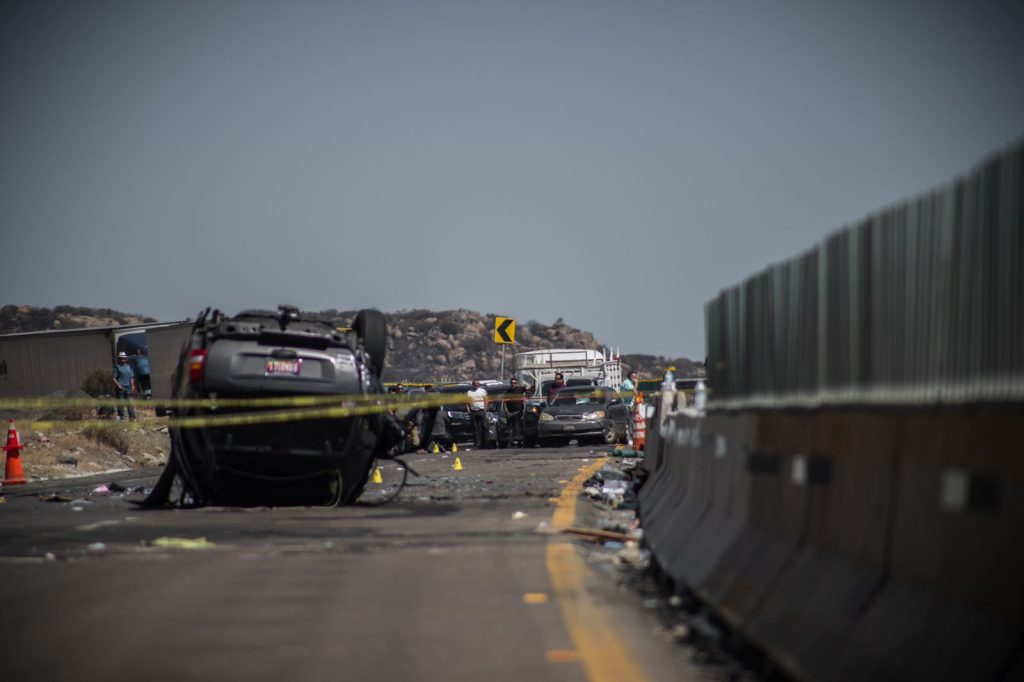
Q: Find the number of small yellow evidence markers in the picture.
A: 4